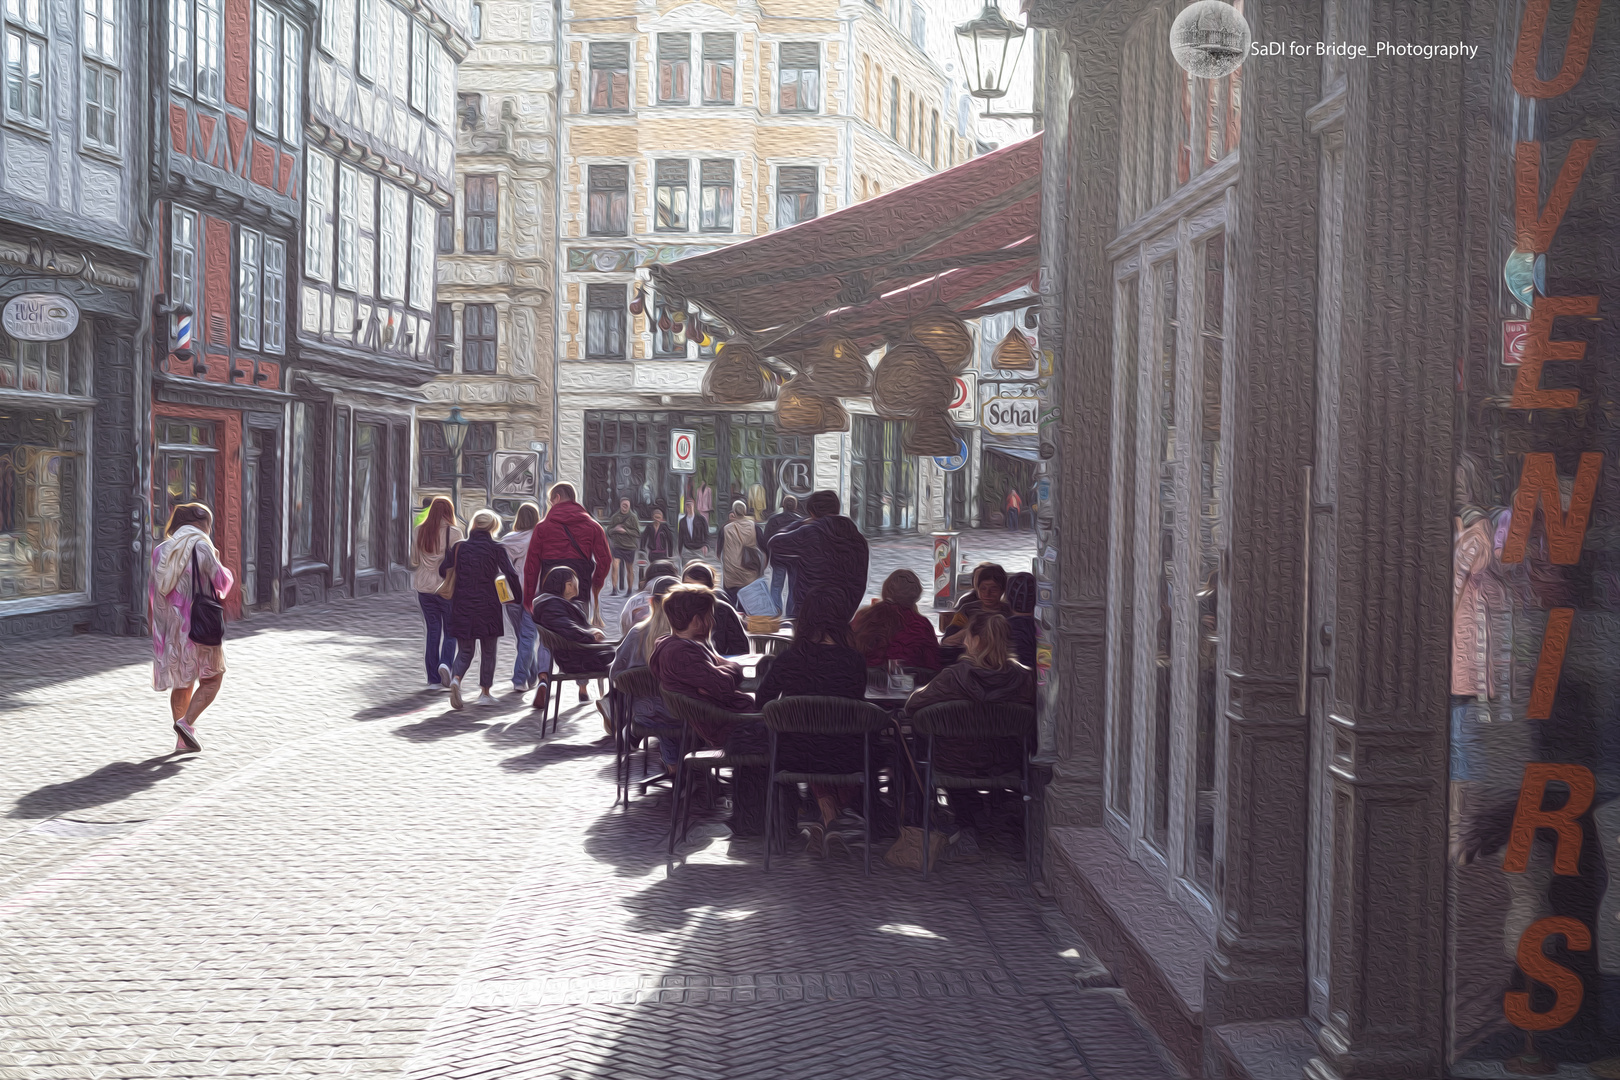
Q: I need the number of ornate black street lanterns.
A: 2